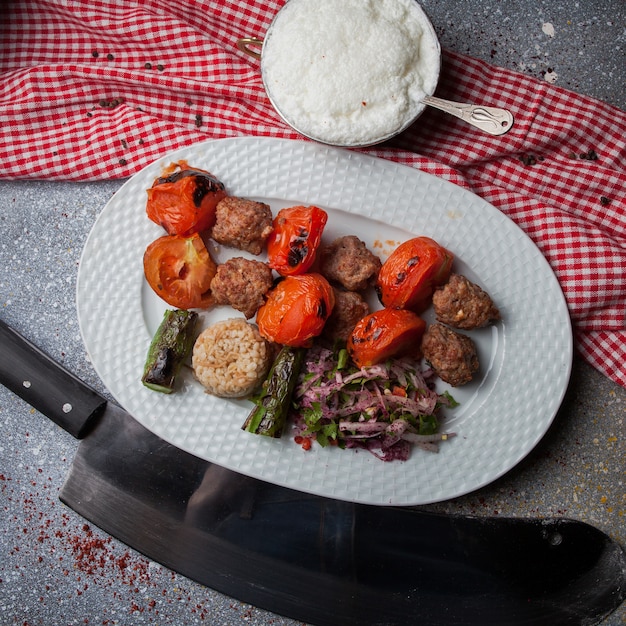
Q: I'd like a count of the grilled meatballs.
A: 6